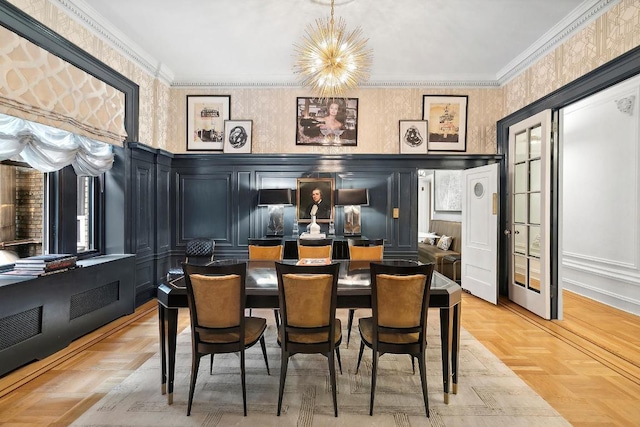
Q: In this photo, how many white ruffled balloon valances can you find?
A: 1